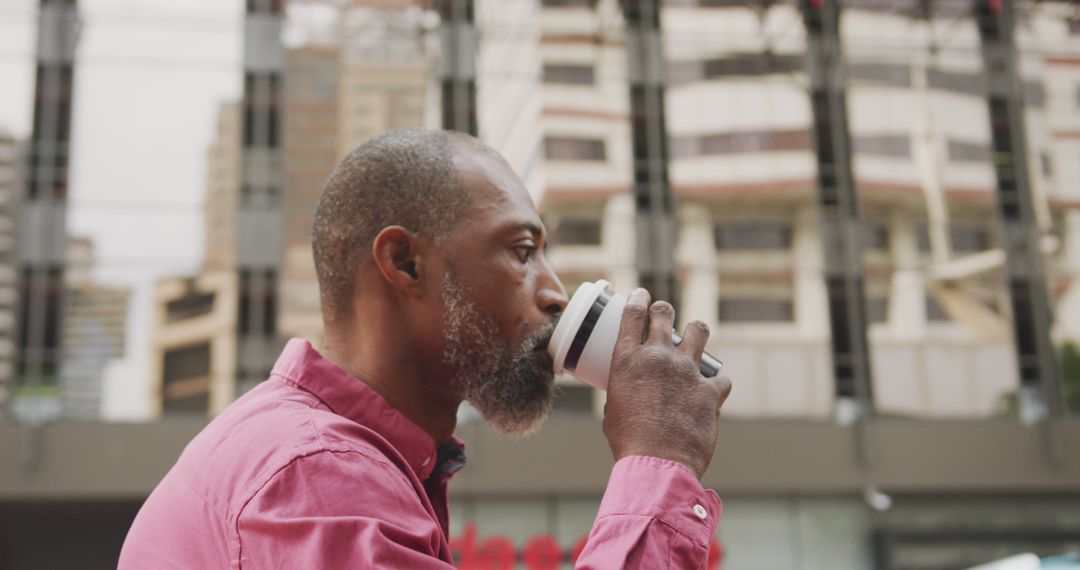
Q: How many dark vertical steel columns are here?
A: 6